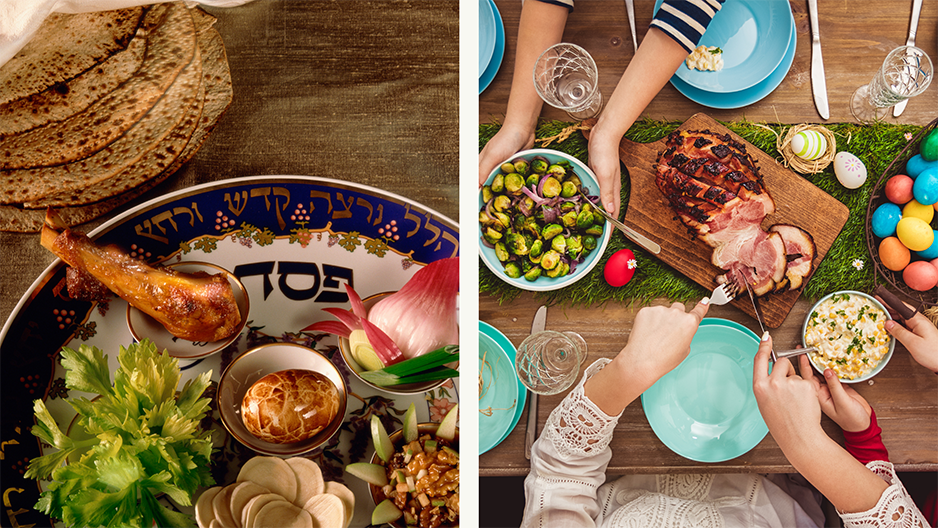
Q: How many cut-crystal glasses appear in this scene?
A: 3